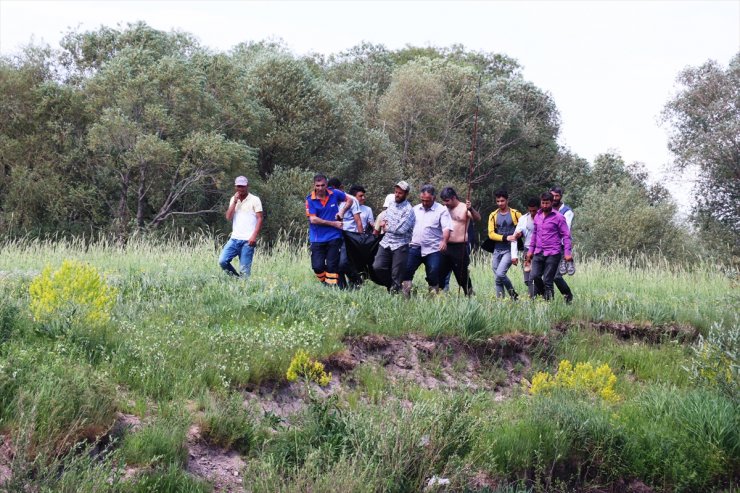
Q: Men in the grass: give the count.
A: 12